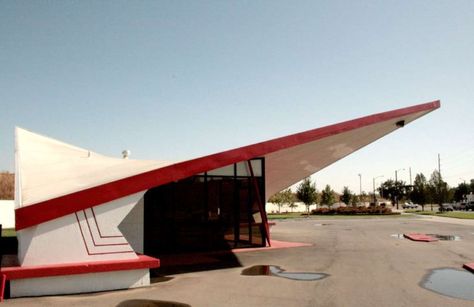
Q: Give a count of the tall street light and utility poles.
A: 5